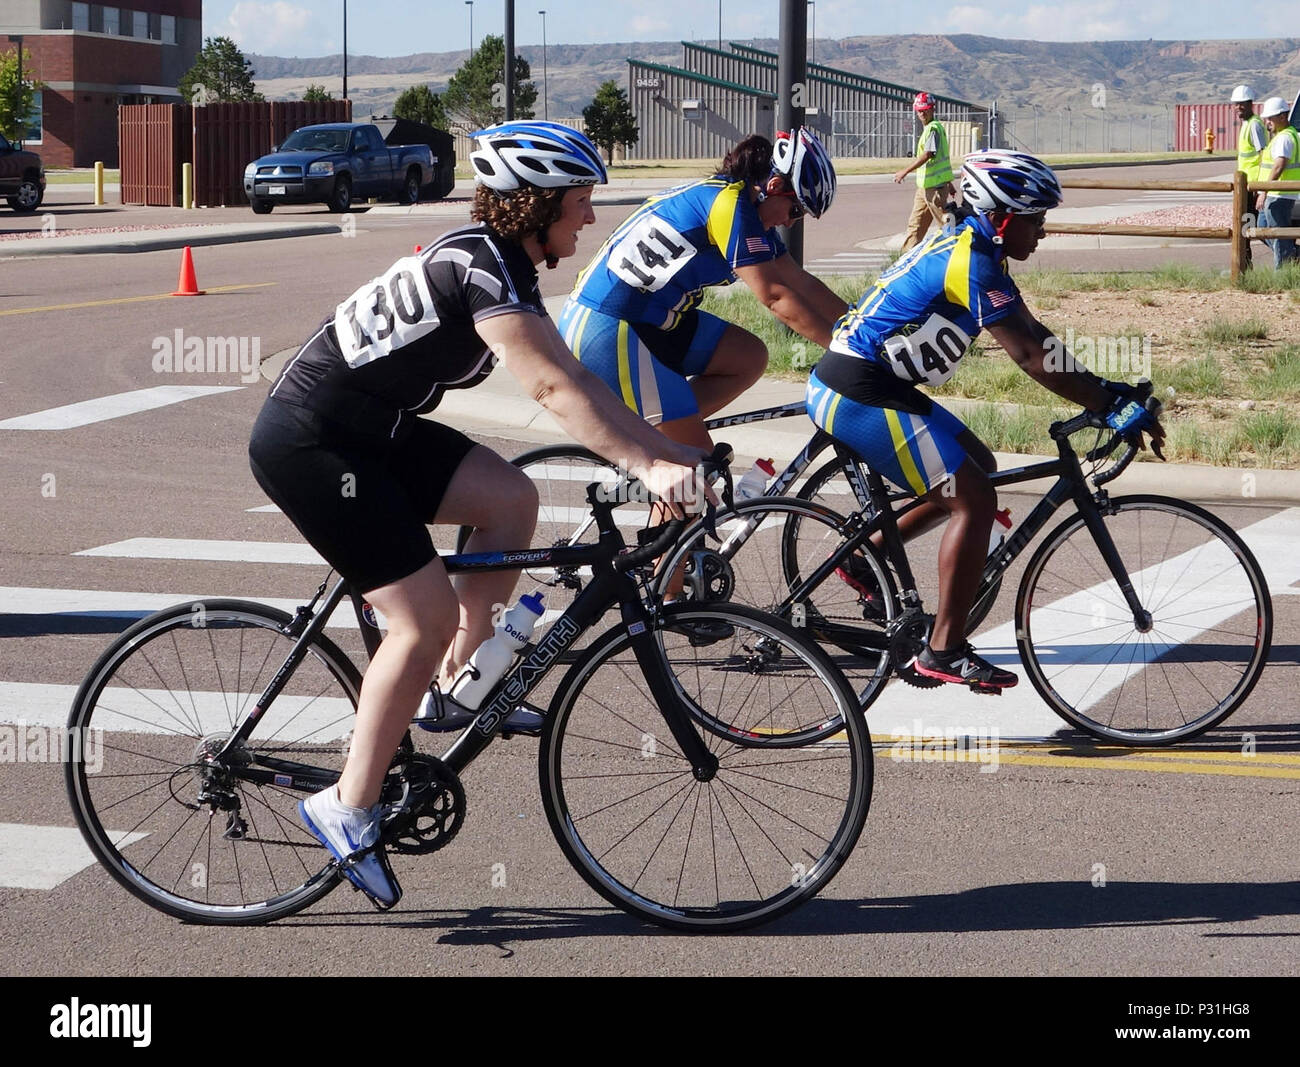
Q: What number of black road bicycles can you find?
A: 3